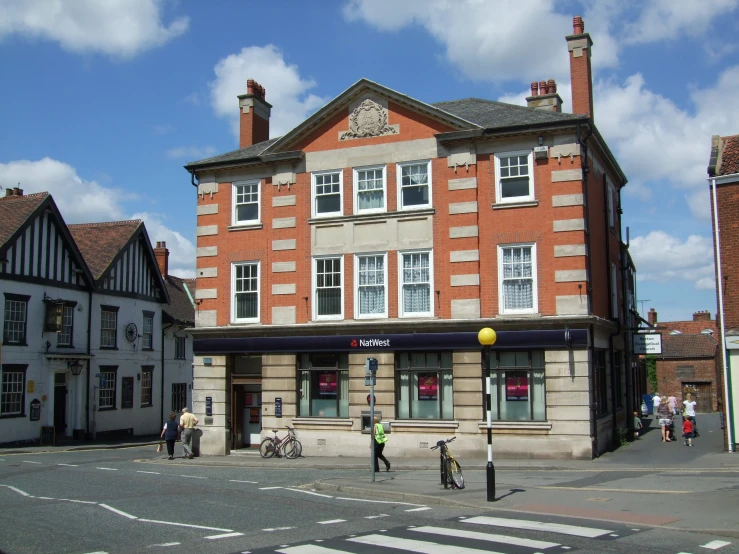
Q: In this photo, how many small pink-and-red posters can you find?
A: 3